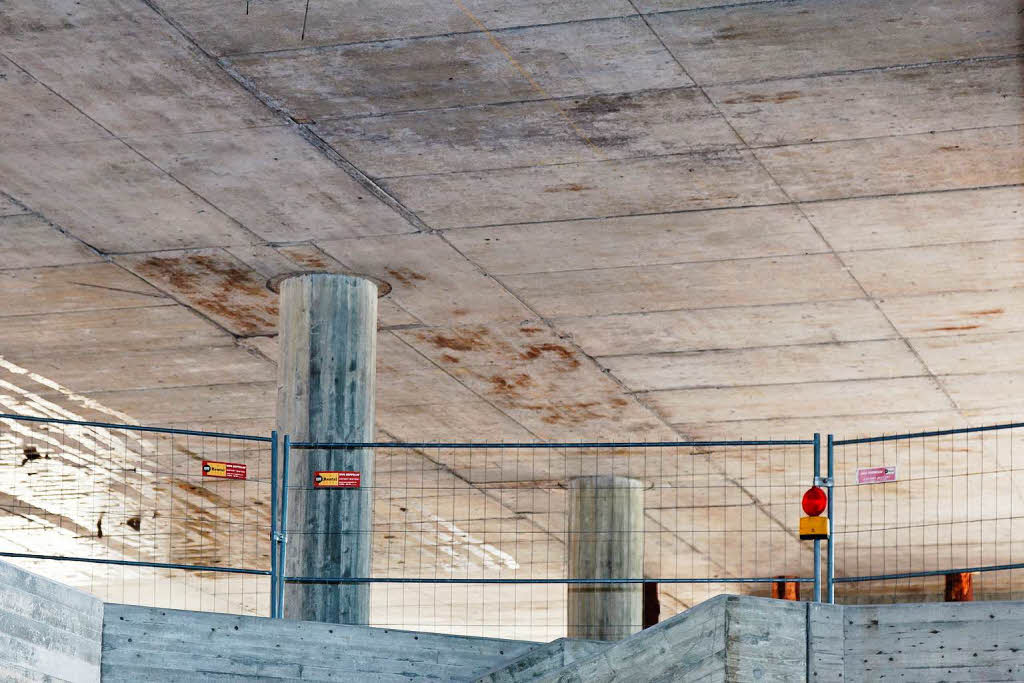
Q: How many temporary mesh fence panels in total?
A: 3